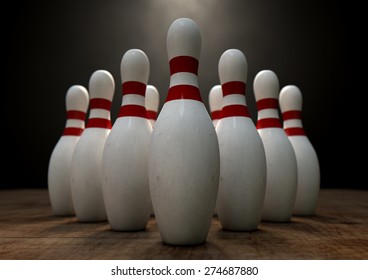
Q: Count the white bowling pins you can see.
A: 9